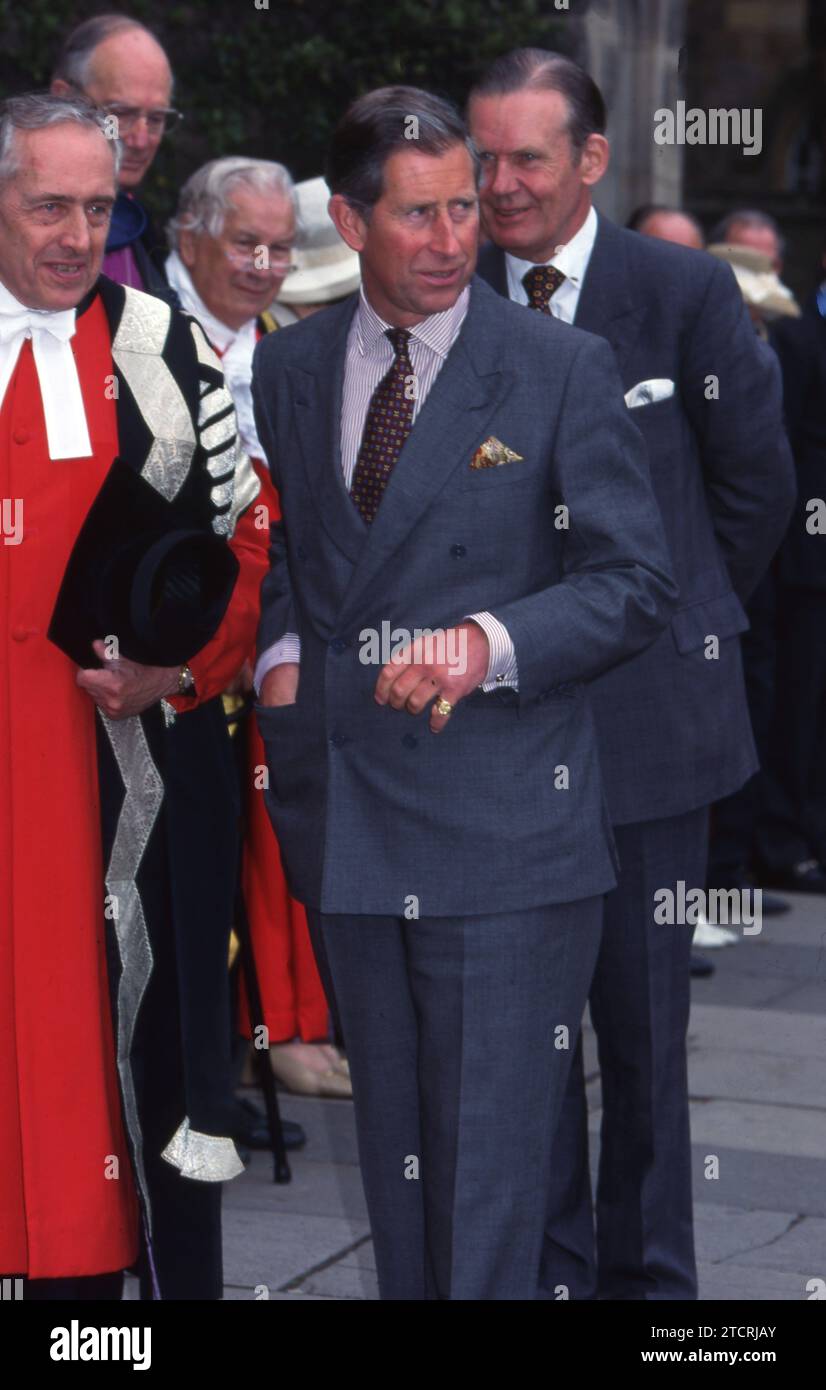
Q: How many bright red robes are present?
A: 2